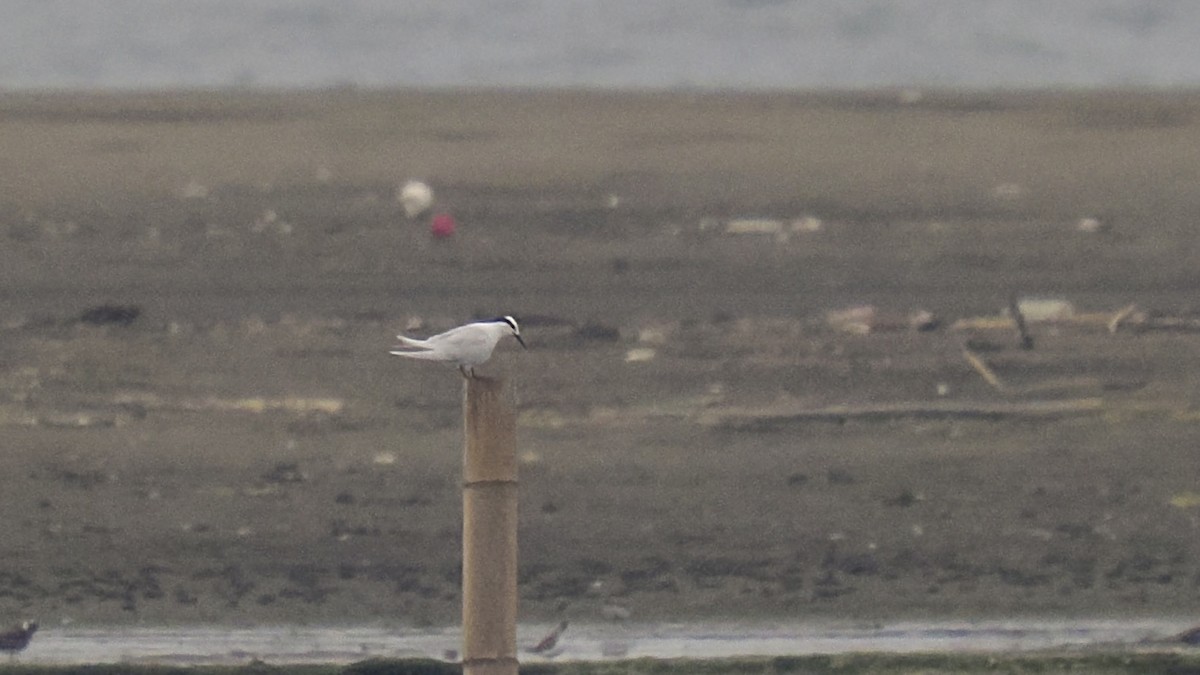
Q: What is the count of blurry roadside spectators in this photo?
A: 0